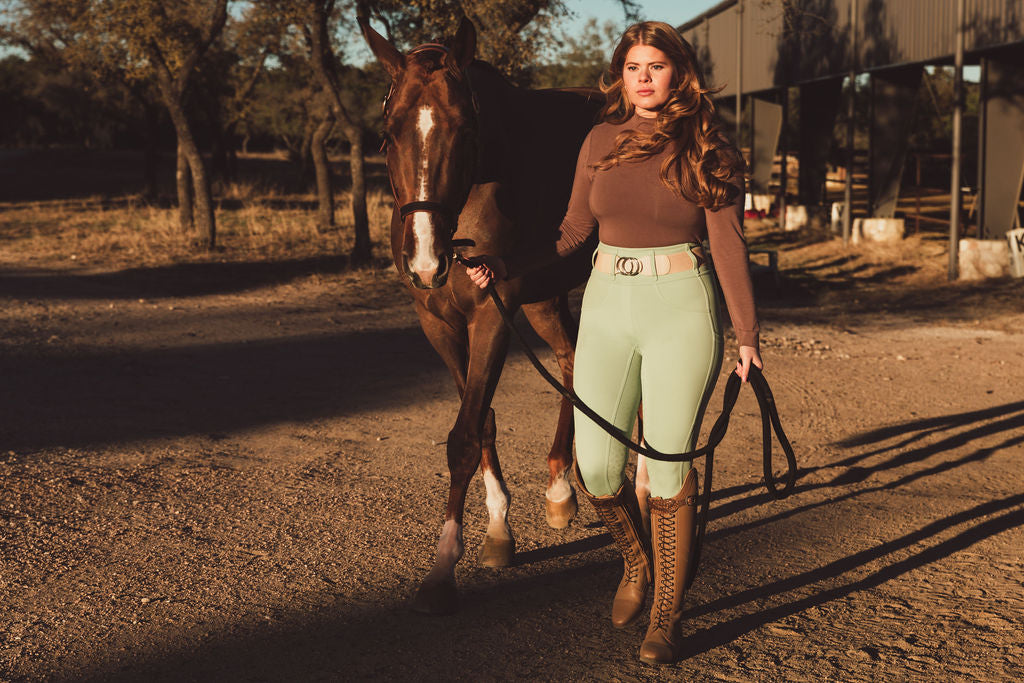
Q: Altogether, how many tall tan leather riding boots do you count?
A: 2